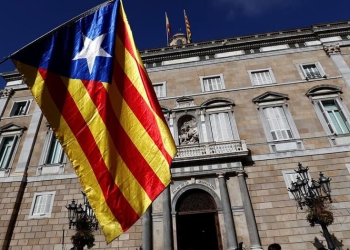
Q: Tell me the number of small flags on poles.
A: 2